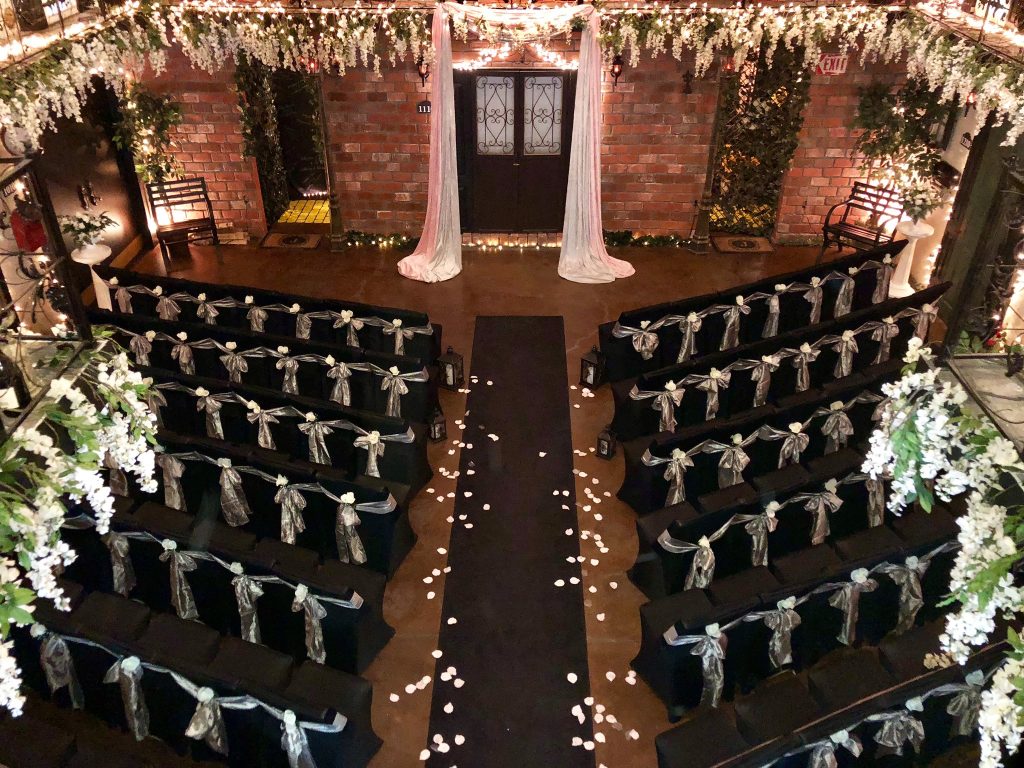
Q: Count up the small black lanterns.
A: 4